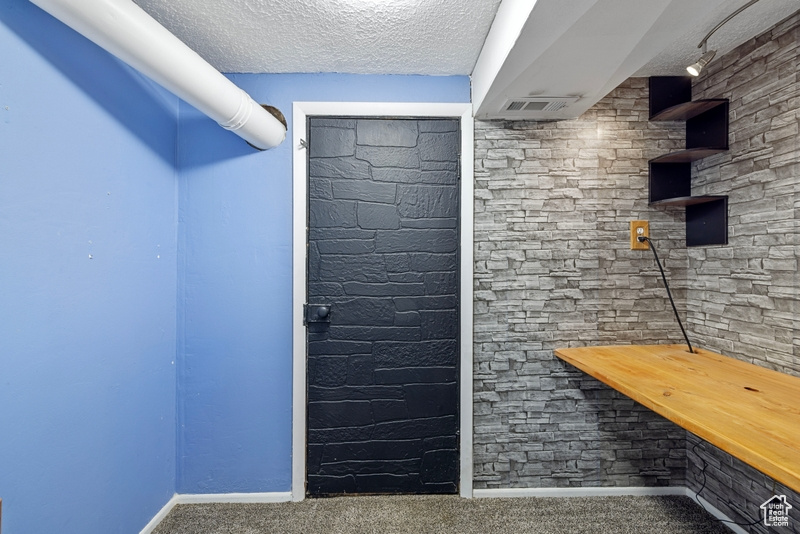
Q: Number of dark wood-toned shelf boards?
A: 3